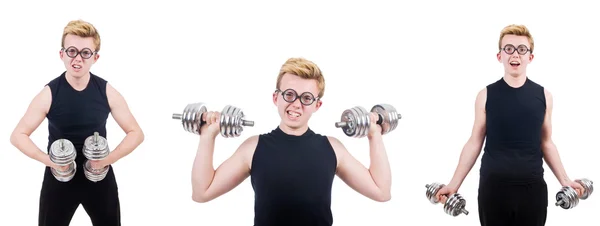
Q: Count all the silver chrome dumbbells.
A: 6